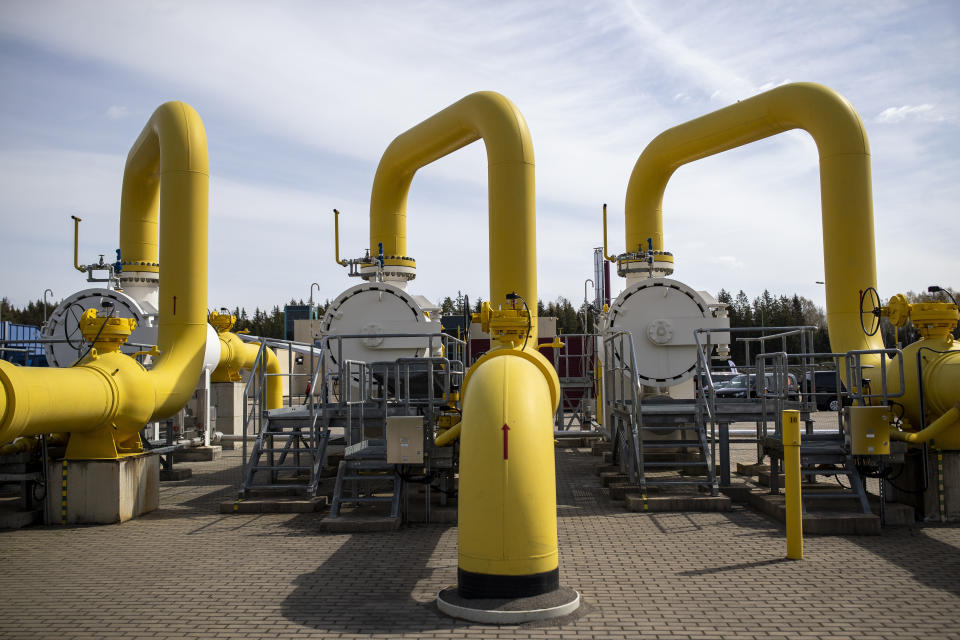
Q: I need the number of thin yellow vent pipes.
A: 3